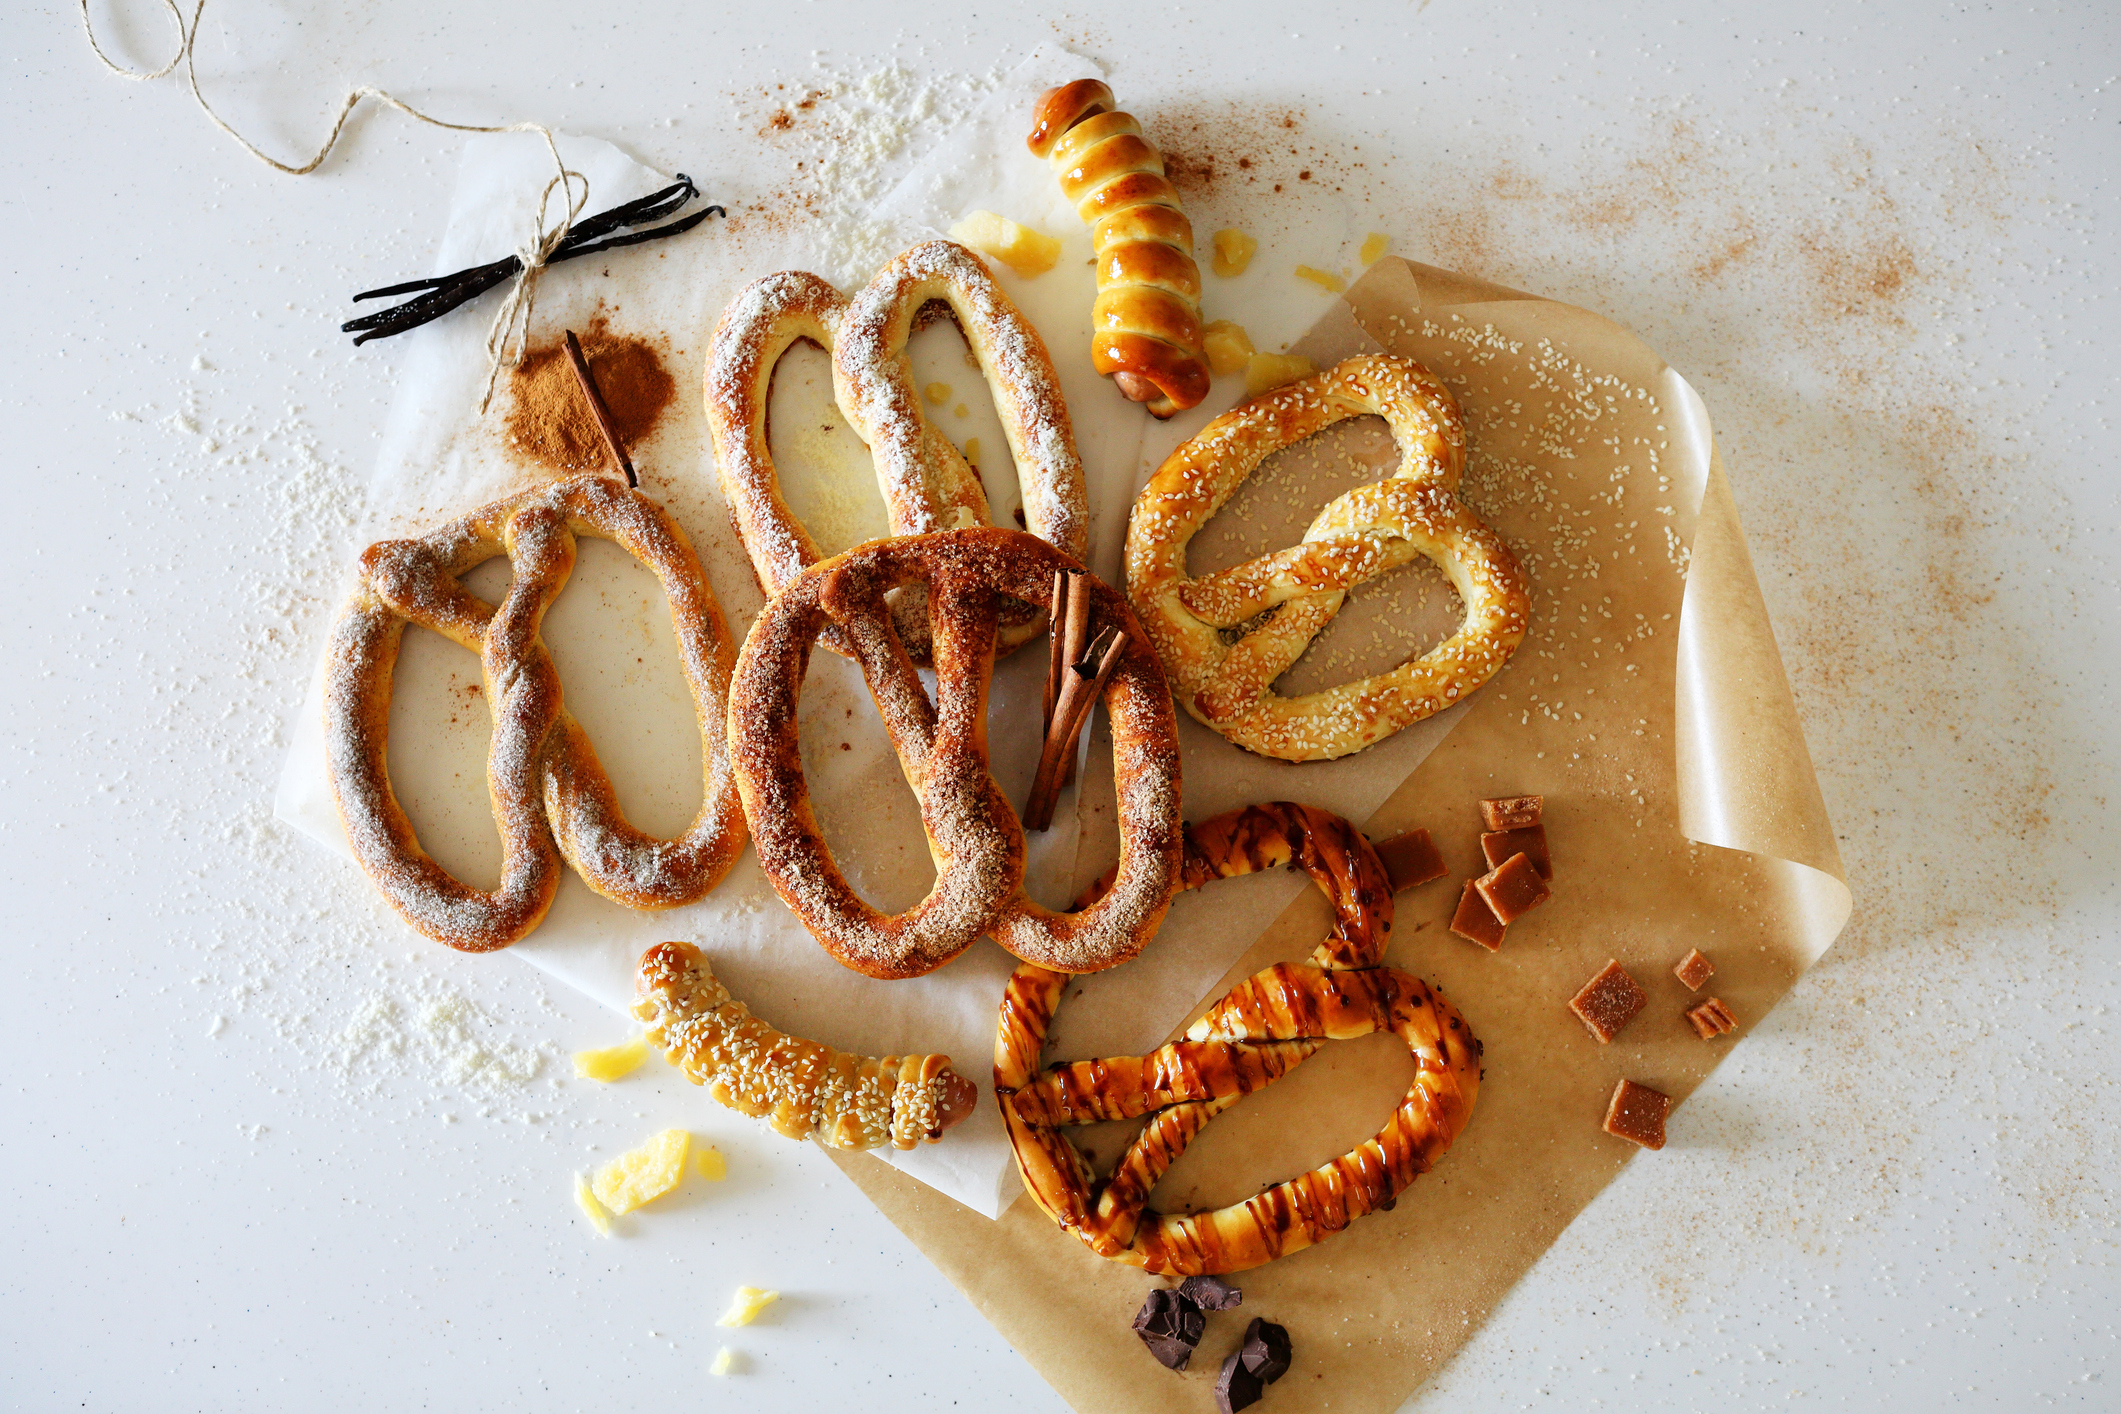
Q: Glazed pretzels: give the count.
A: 1